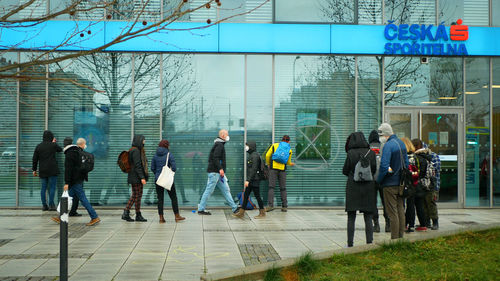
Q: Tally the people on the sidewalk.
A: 14